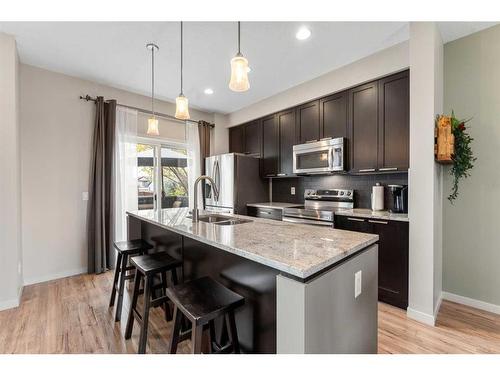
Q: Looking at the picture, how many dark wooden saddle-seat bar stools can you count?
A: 3